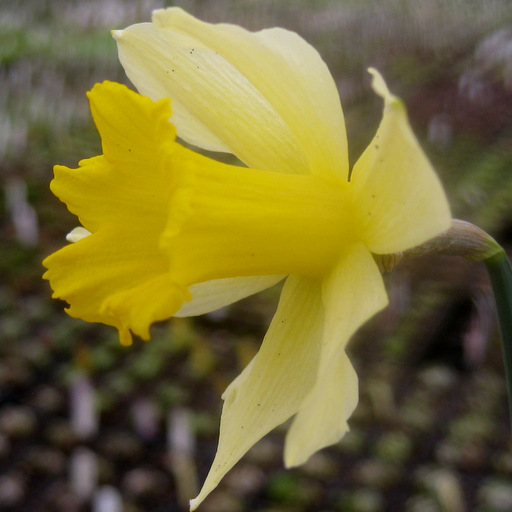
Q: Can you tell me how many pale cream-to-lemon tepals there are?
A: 6